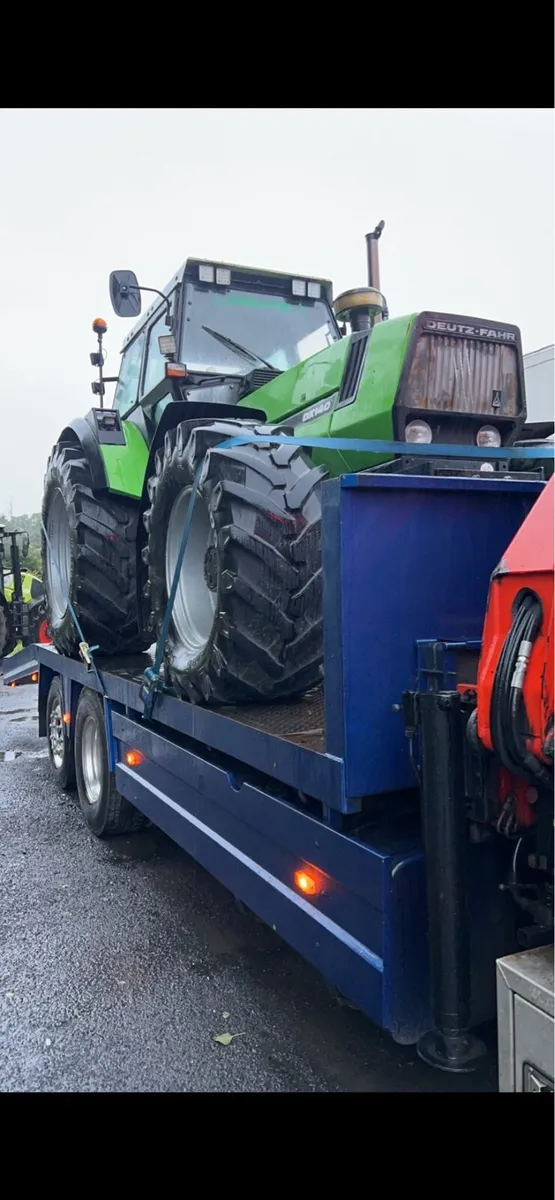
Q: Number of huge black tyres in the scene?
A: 2